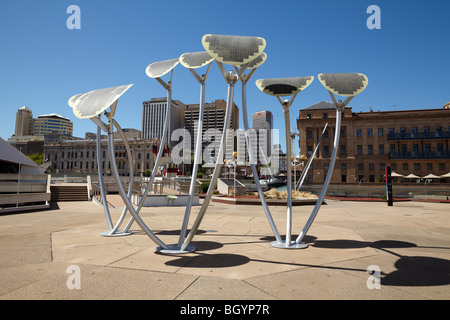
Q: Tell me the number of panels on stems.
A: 8